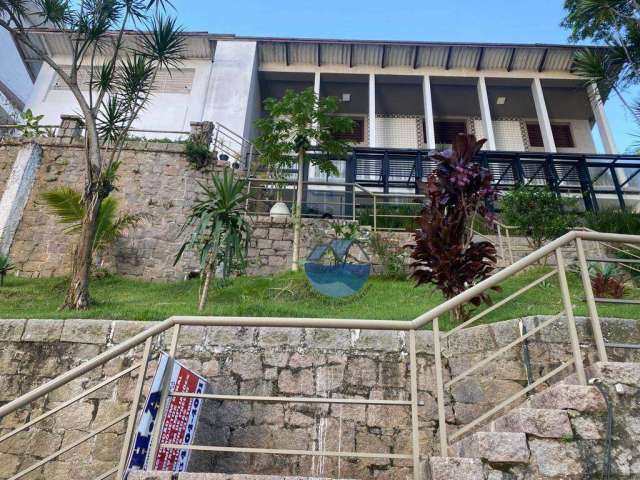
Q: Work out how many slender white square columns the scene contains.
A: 6